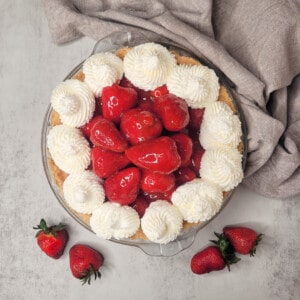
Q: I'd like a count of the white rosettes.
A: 11